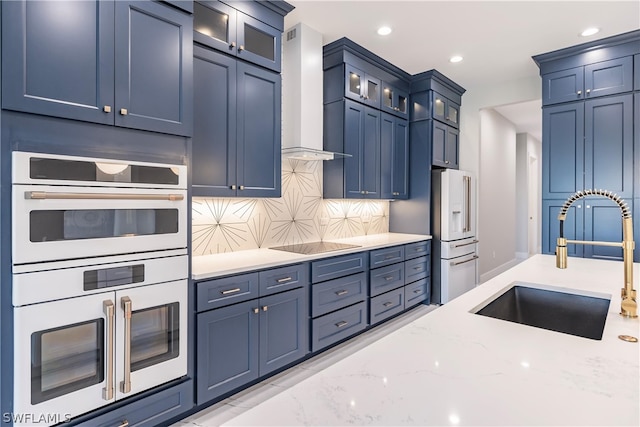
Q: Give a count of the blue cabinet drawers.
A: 12